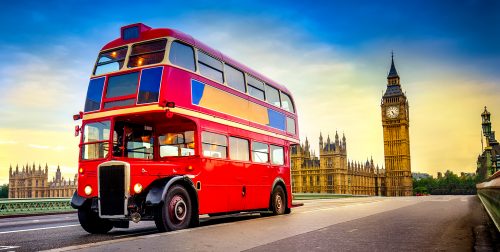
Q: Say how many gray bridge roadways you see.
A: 1